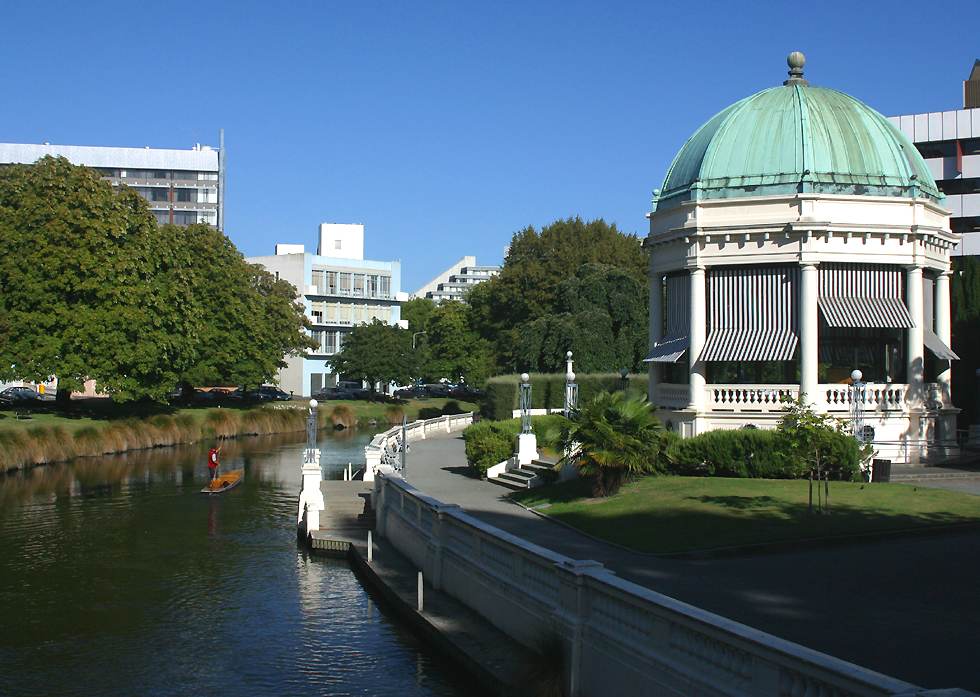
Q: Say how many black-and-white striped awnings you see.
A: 4